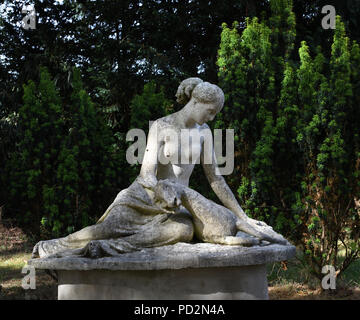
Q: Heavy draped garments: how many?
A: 1